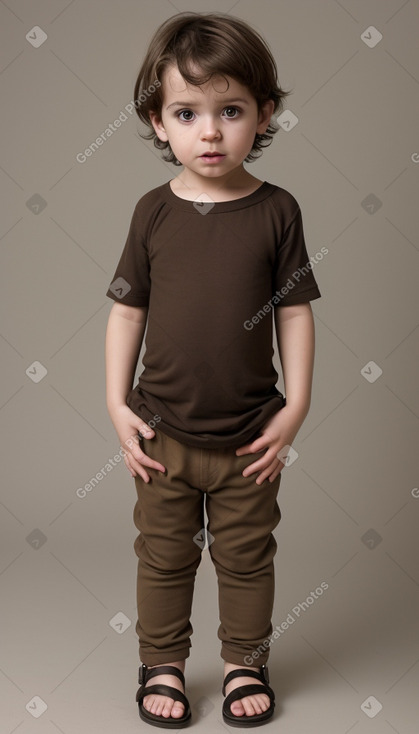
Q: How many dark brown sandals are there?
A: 2